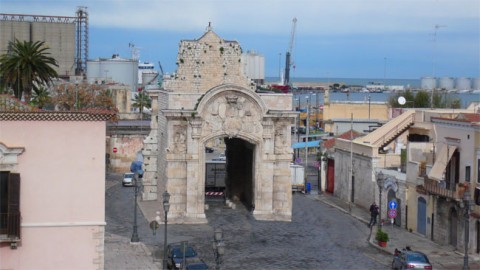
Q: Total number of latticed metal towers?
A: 1